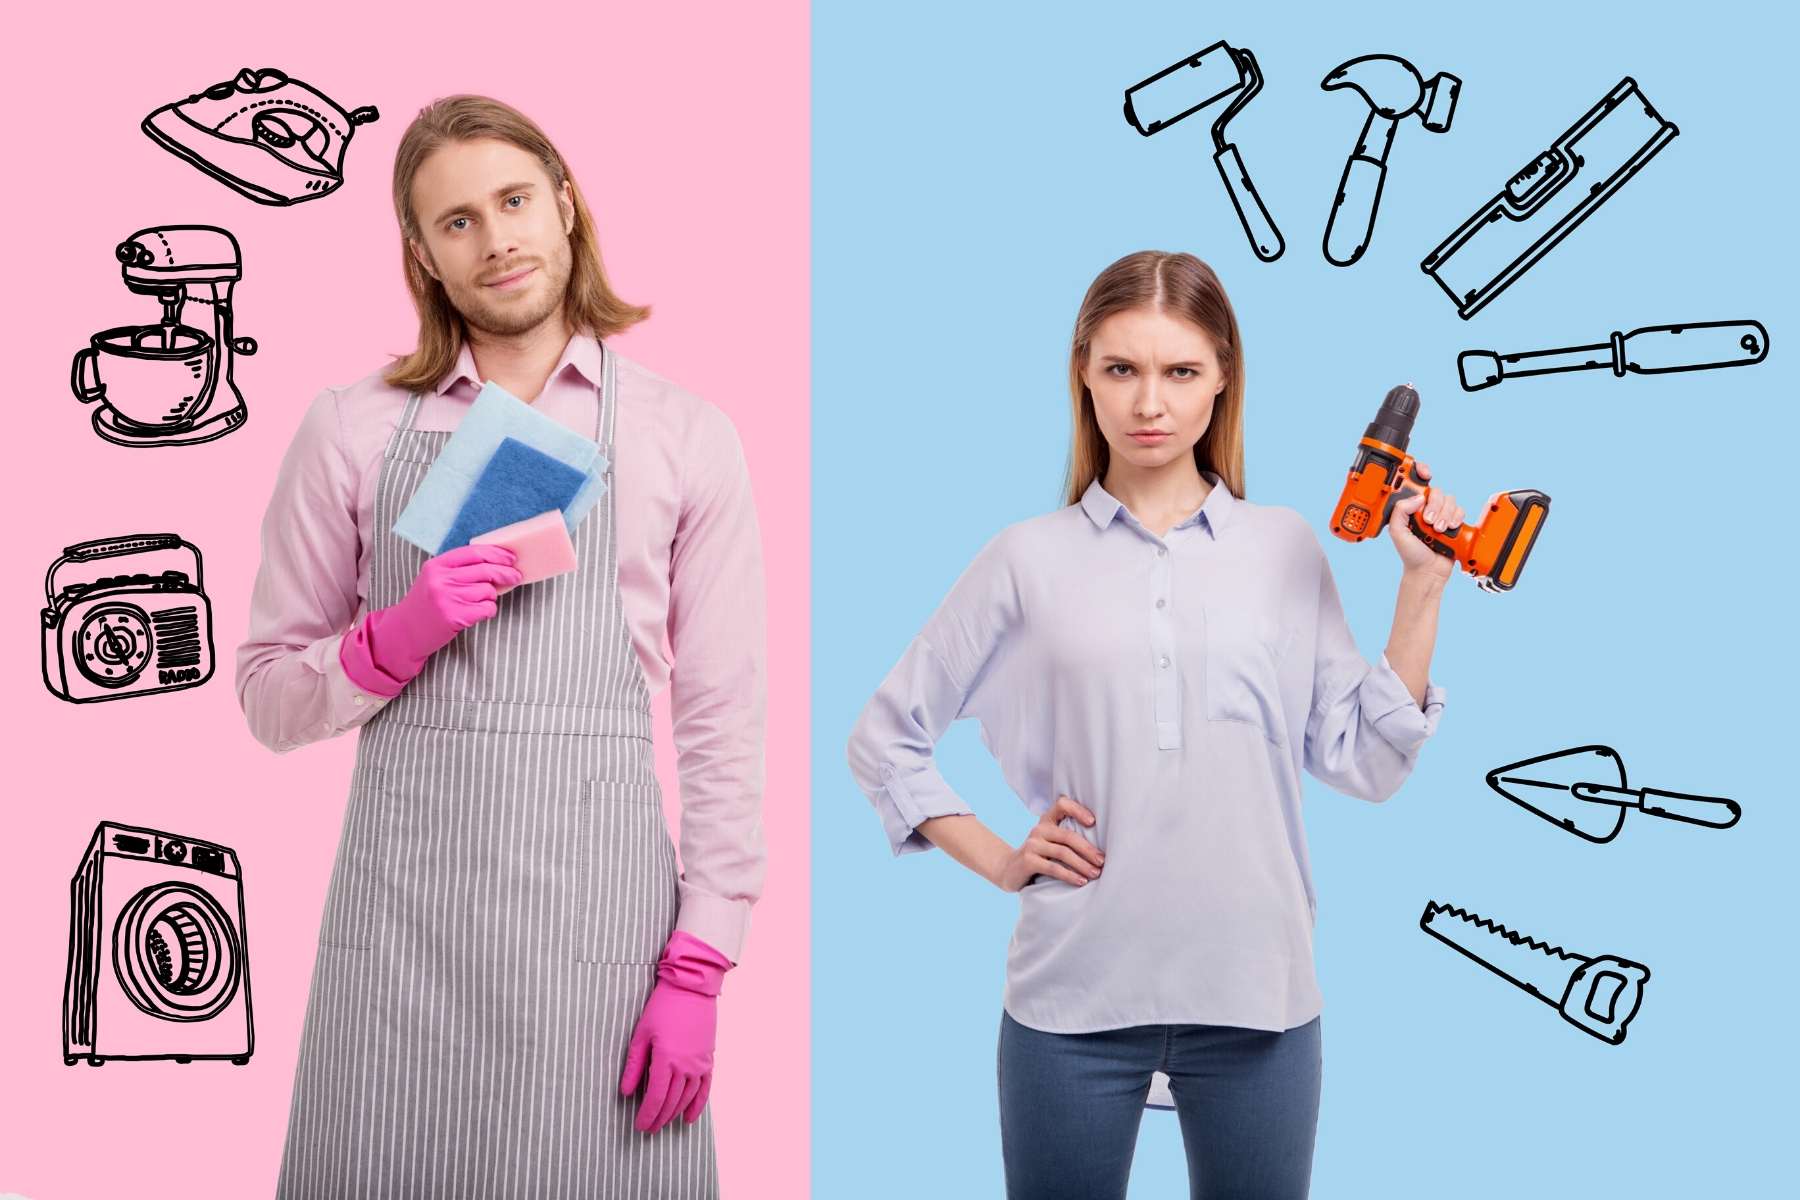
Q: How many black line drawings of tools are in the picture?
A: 6